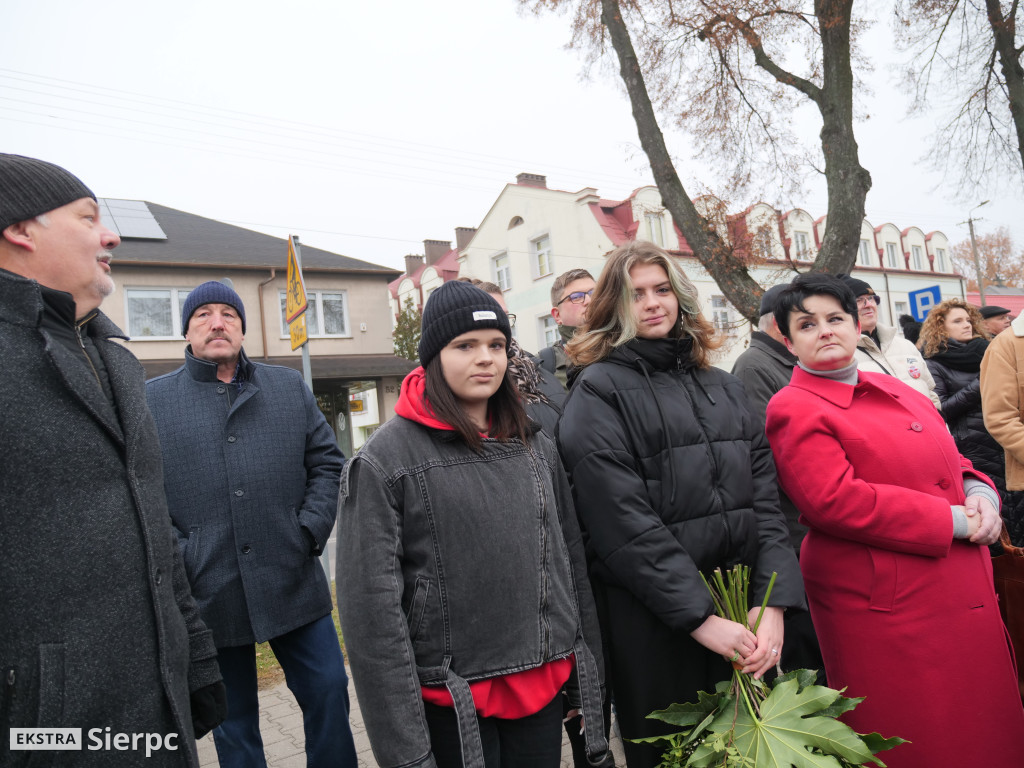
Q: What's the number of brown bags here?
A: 1